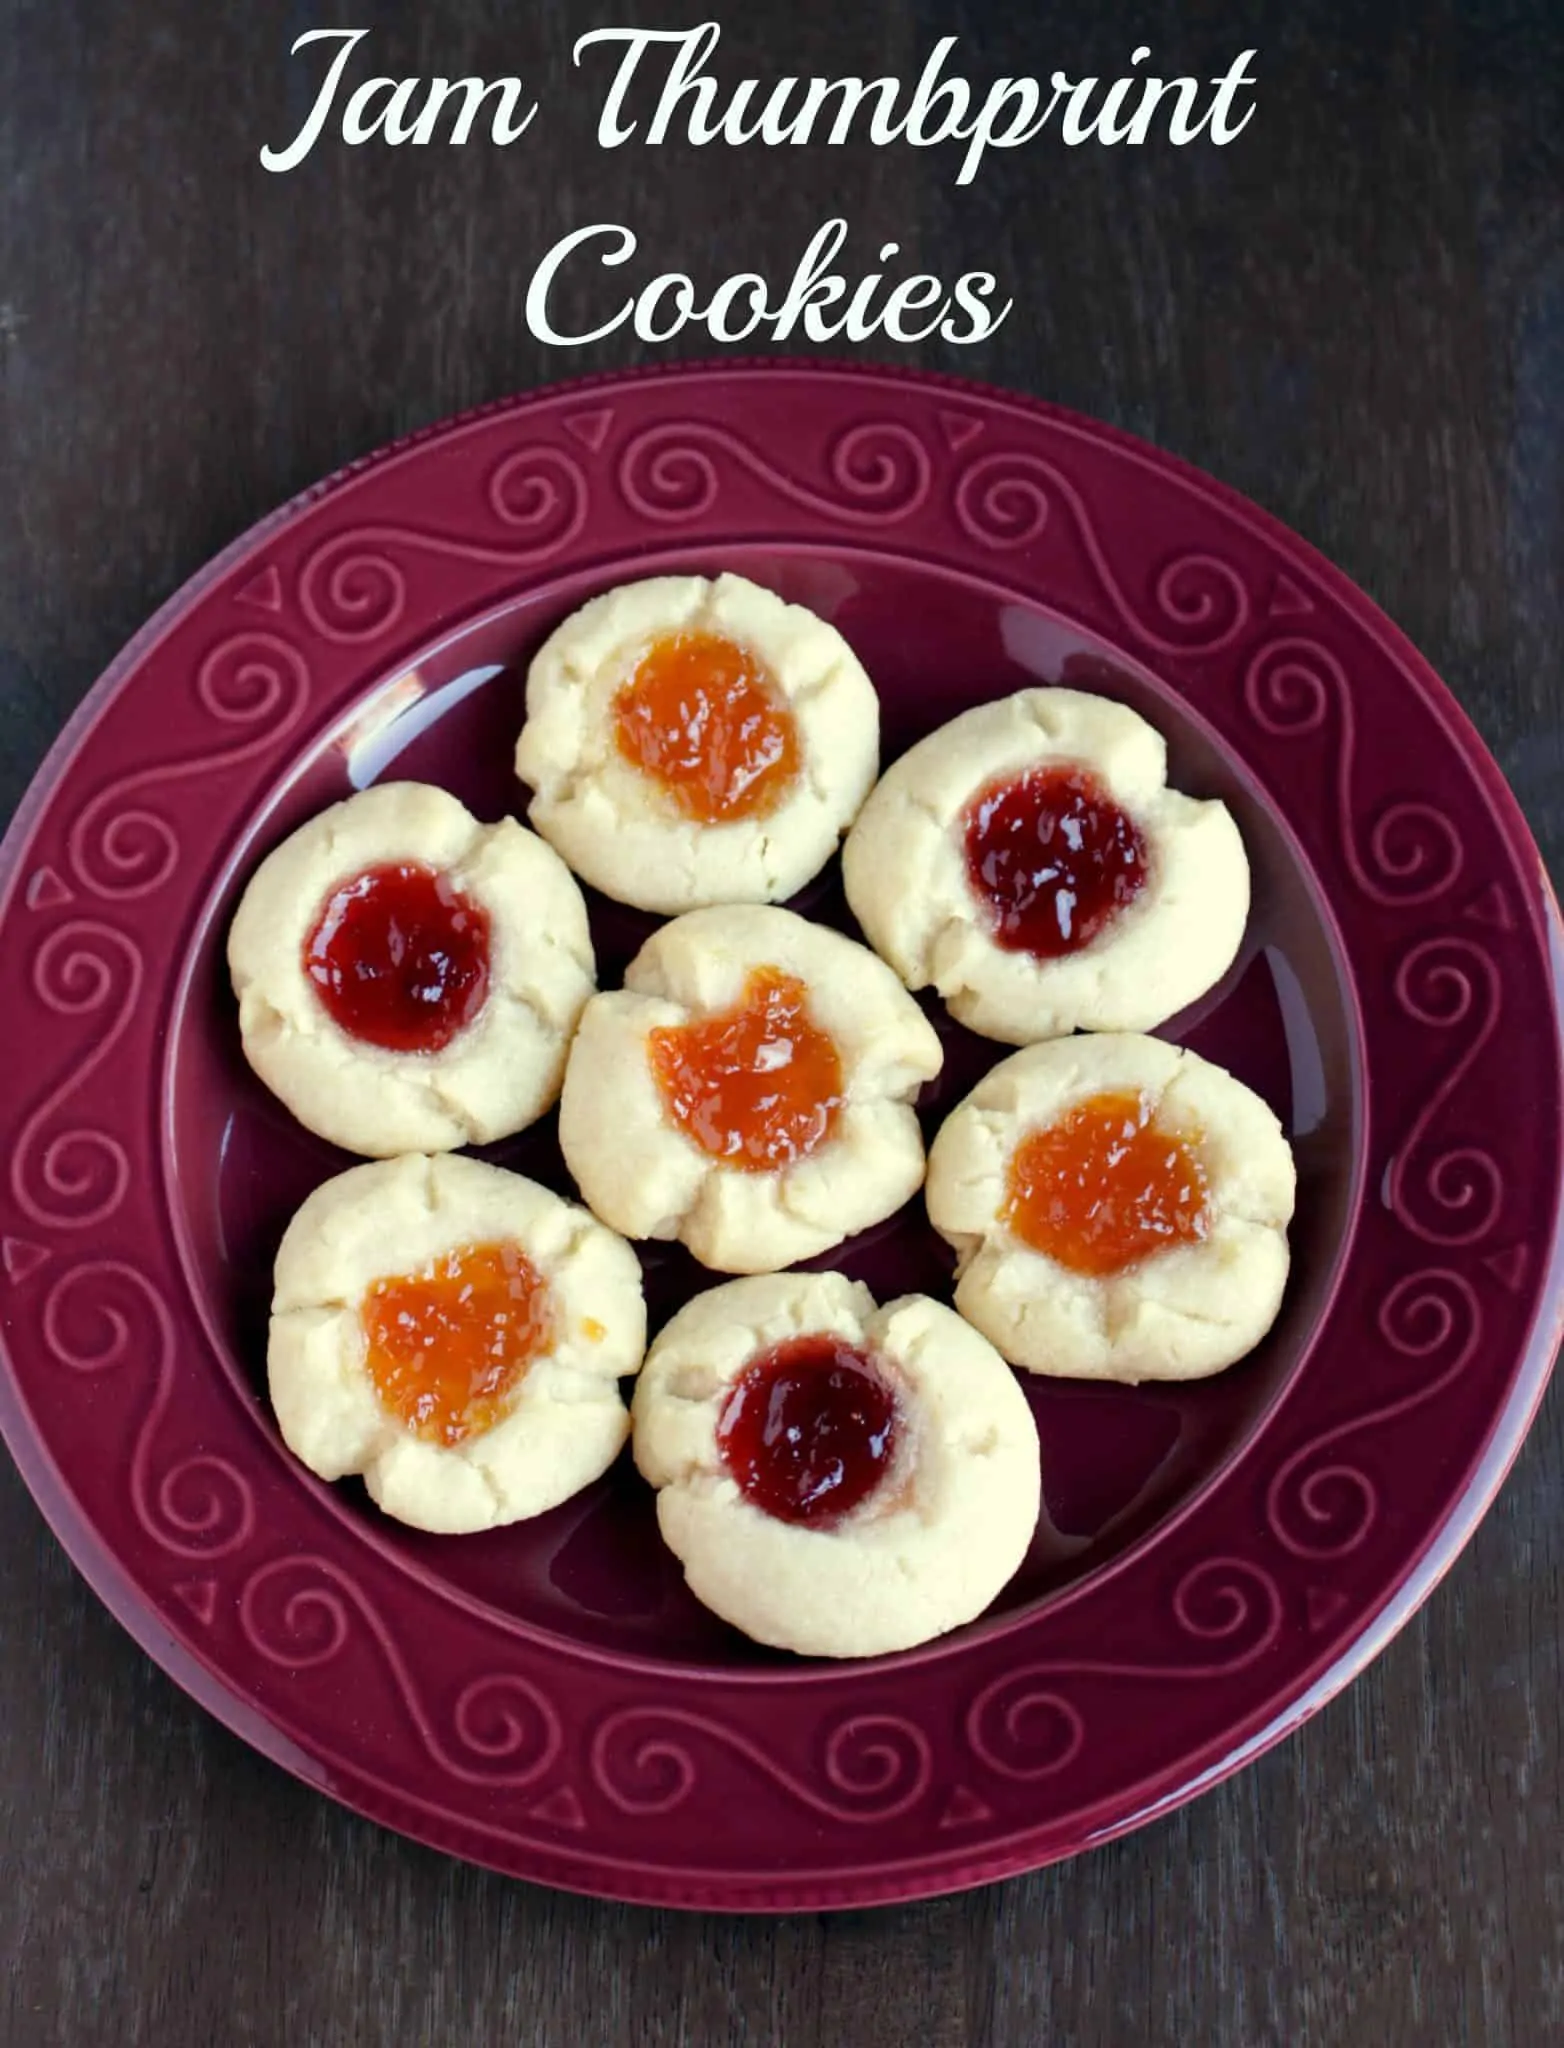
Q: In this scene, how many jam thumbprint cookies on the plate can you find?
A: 7